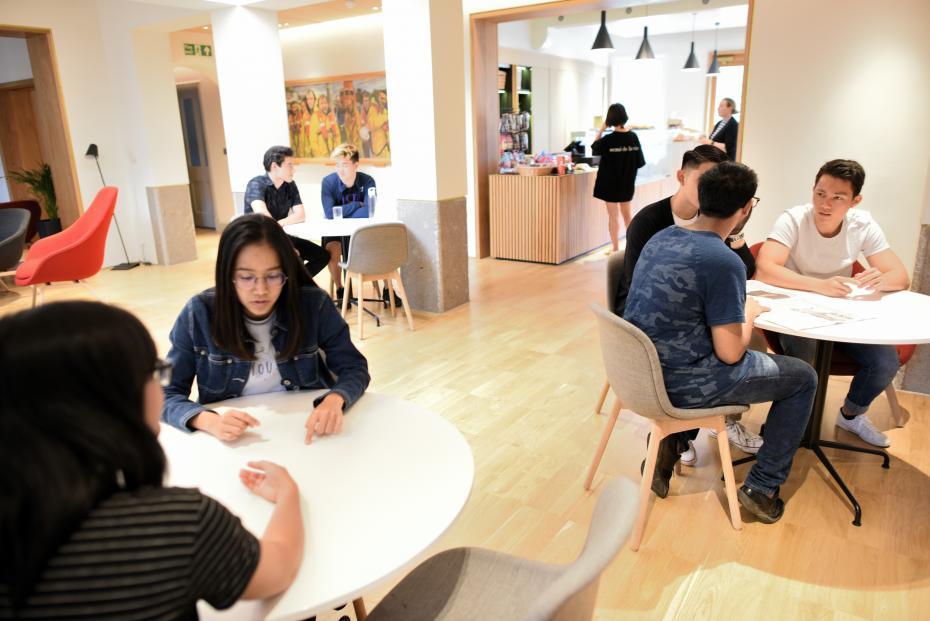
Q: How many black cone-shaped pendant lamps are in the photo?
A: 4